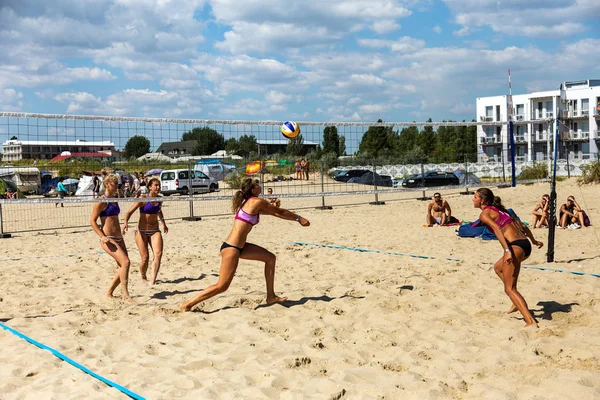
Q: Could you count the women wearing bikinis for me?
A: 4